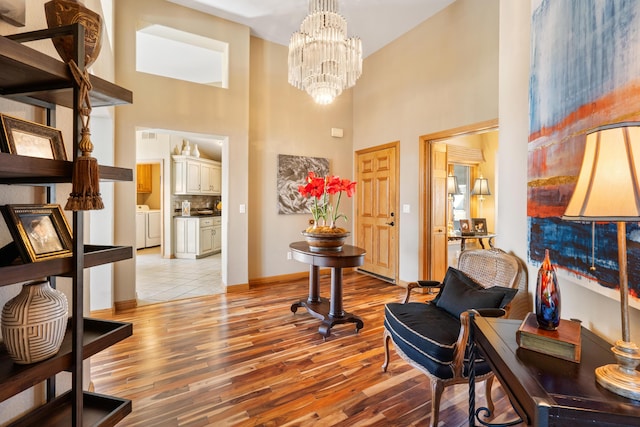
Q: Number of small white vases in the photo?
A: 2